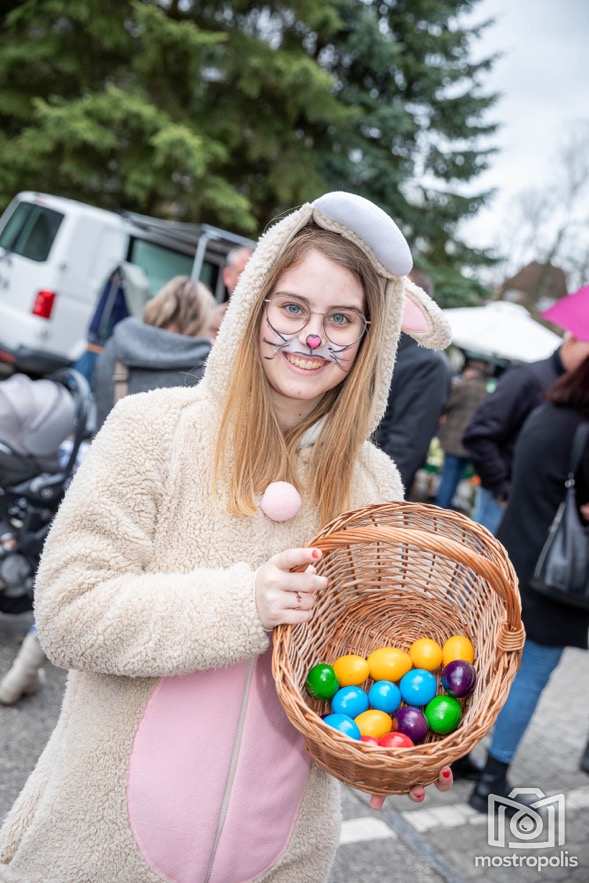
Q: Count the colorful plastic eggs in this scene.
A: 15